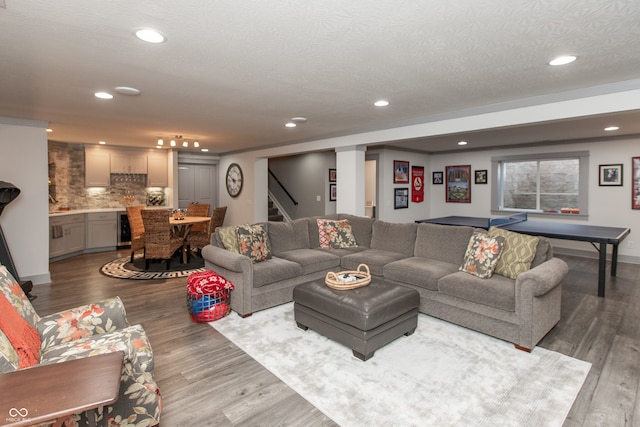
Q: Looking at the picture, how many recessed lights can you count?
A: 11